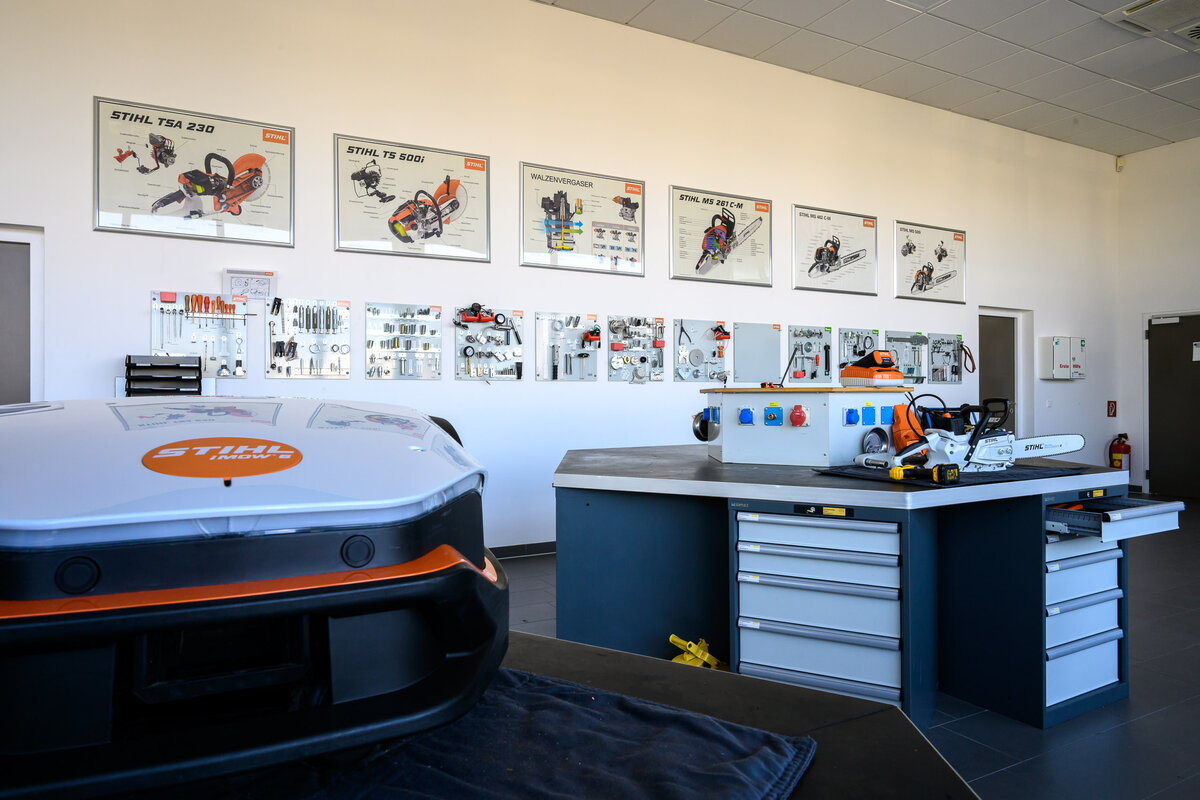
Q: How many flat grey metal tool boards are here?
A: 12